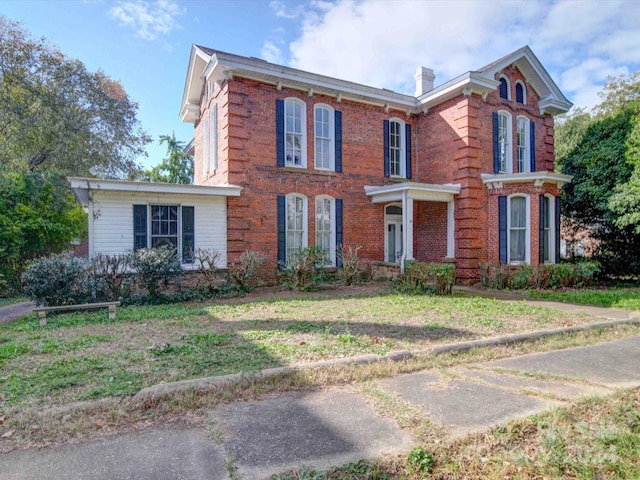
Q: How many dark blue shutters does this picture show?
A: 13